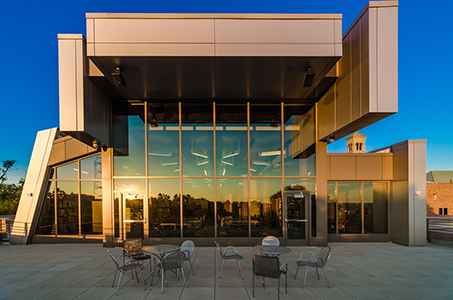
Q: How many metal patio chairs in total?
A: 8